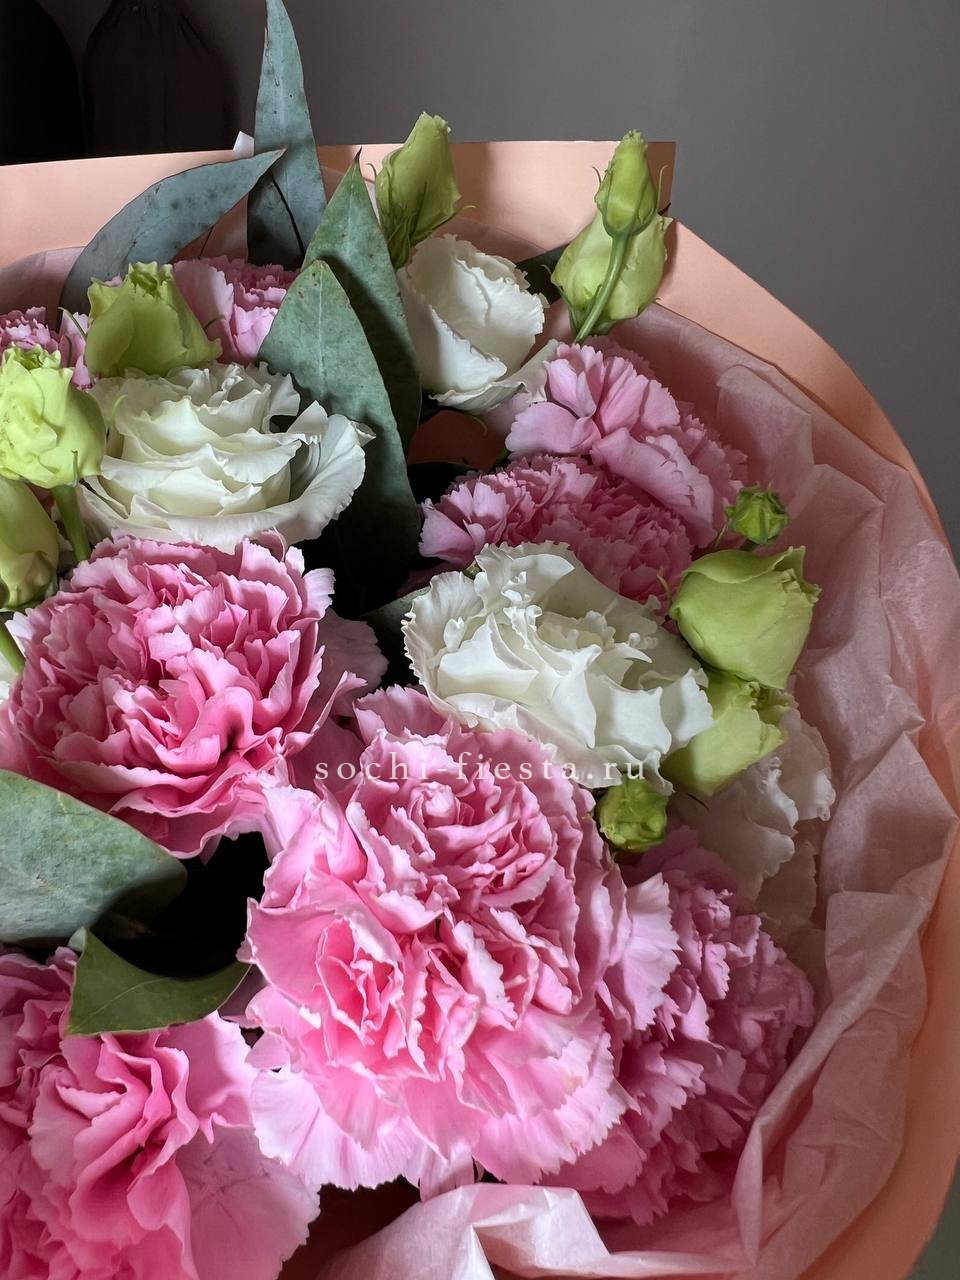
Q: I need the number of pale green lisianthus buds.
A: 10